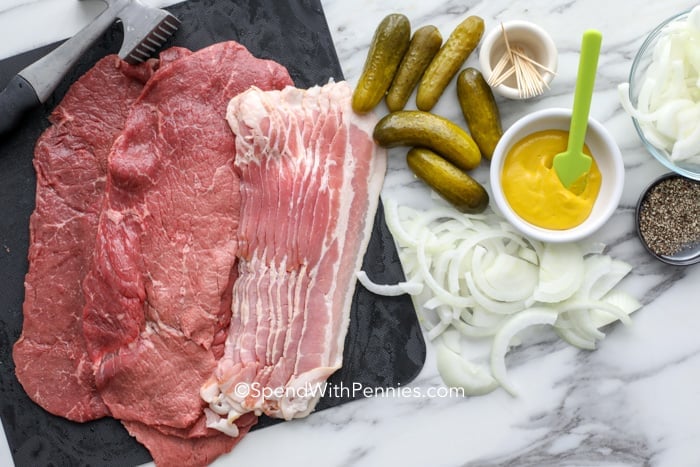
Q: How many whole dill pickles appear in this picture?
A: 6